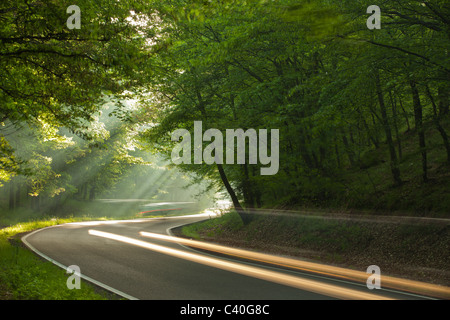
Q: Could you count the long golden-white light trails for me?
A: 2